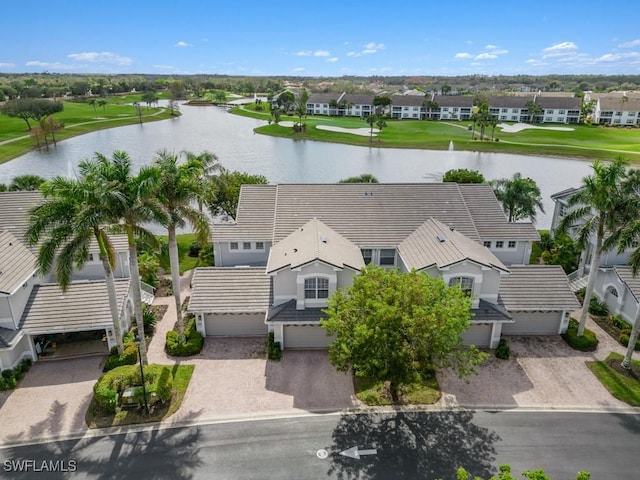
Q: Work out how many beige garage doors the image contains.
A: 4